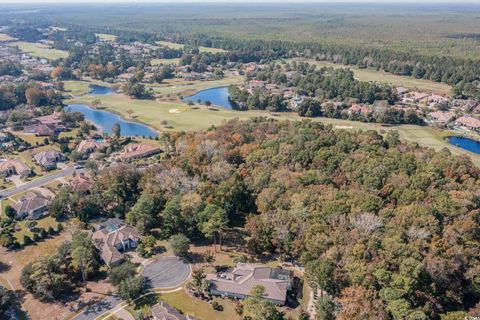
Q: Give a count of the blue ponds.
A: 4